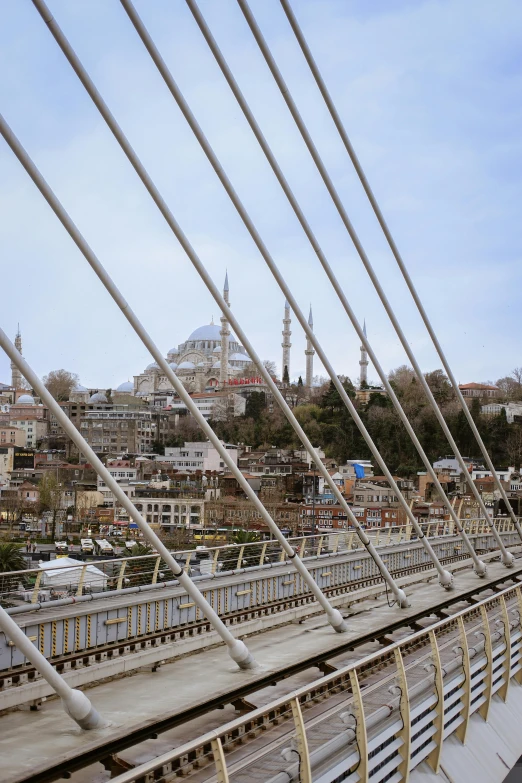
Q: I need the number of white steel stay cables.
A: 8